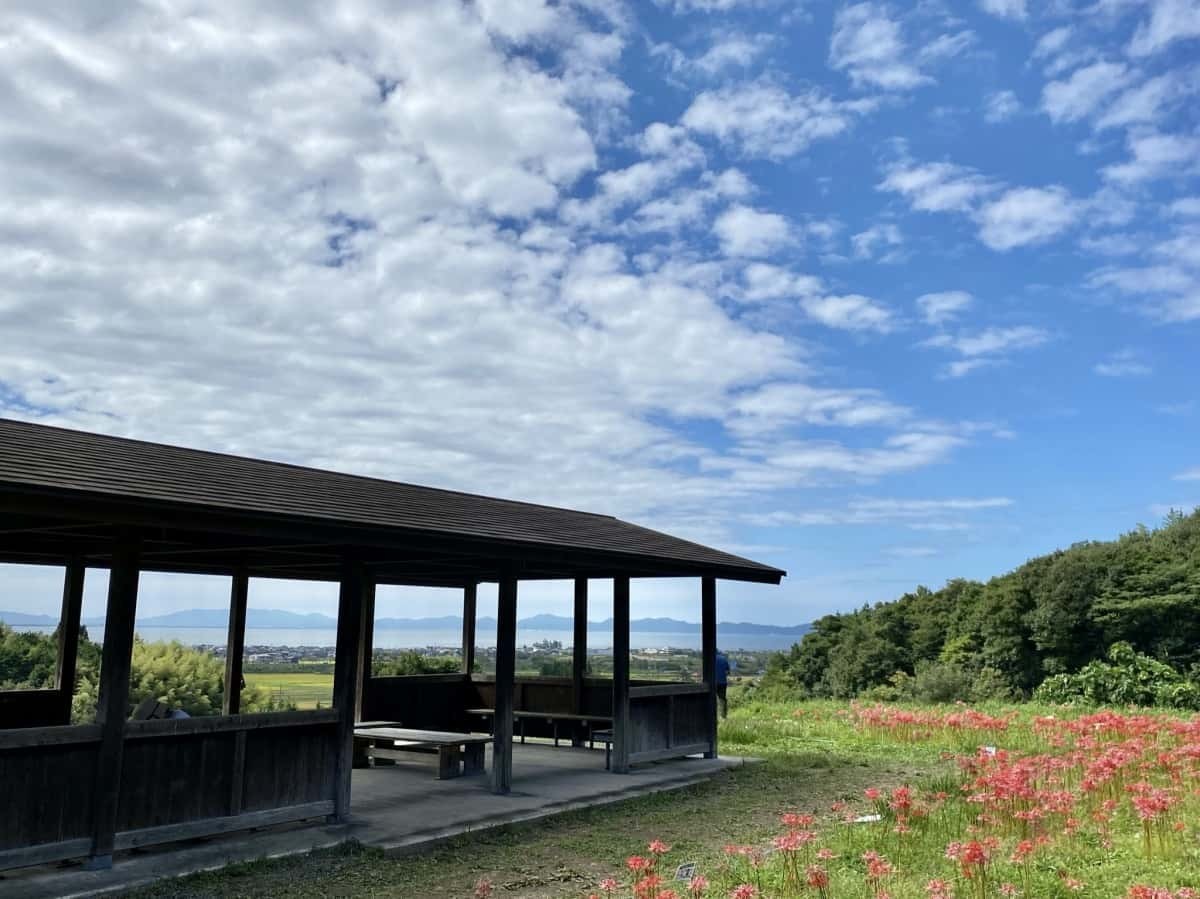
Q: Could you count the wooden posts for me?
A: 10